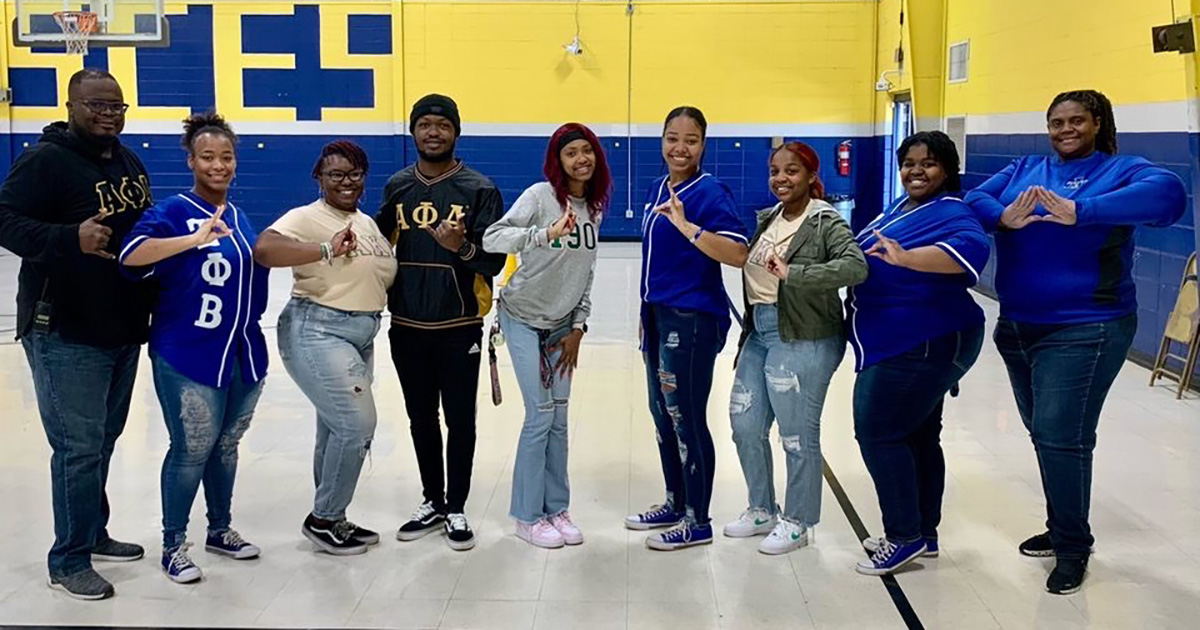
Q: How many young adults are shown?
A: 9